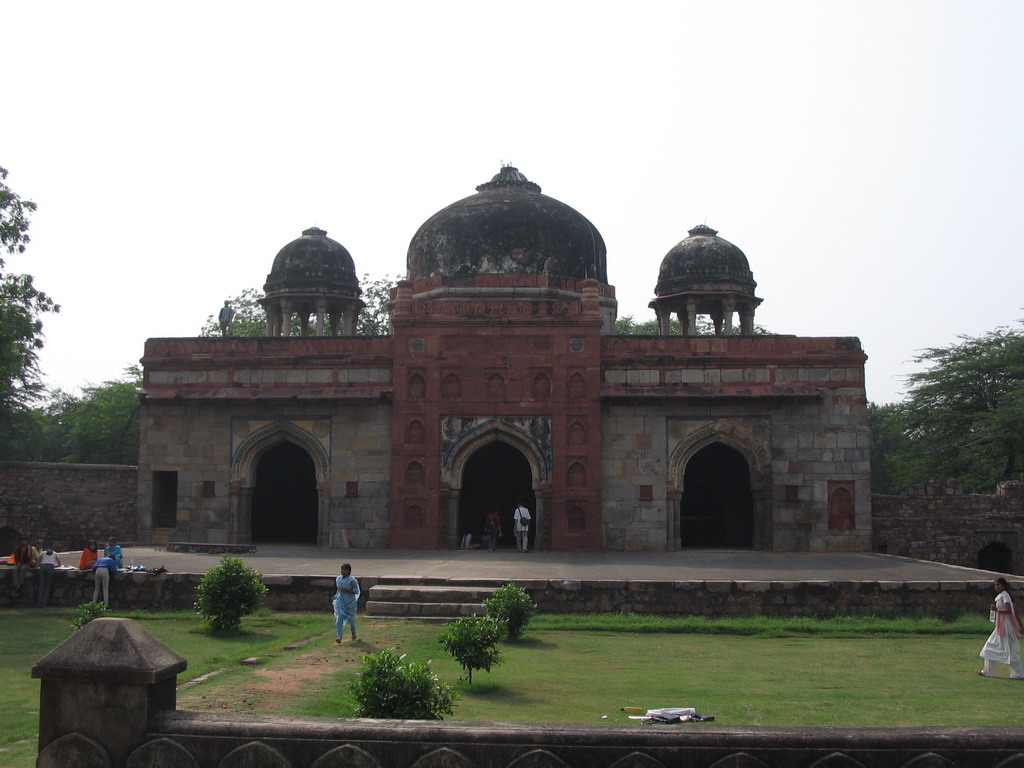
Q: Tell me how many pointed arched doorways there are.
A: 3